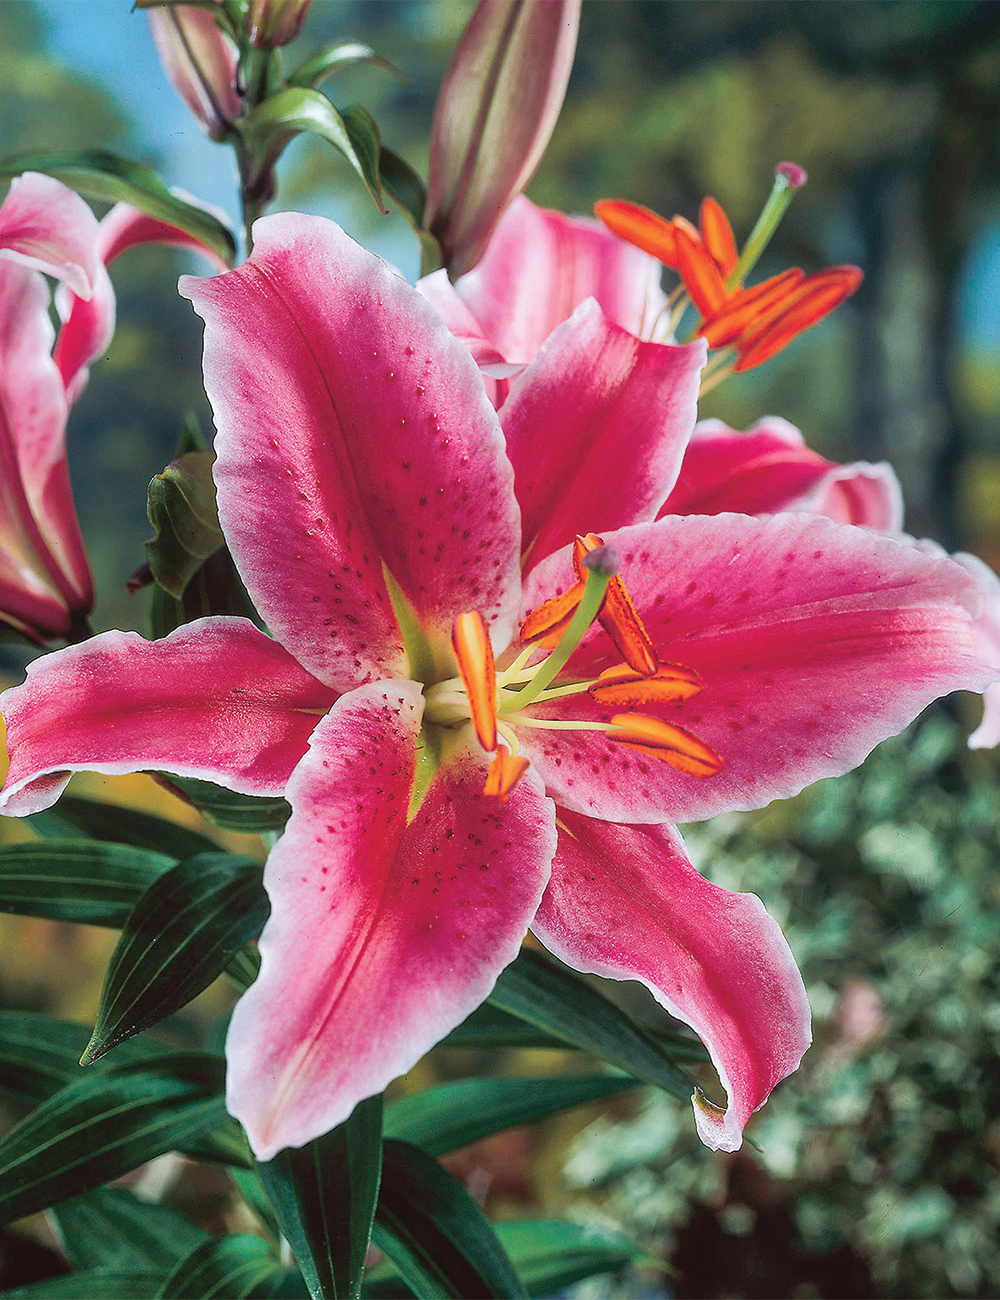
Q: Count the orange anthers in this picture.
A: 11